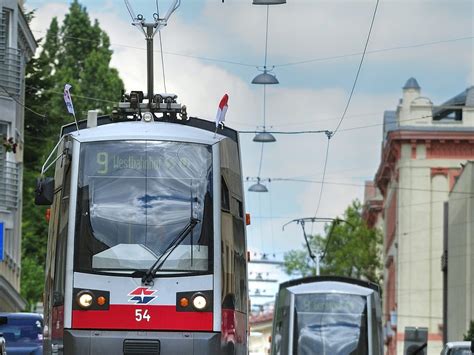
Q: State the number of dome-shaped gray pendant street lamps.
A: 4